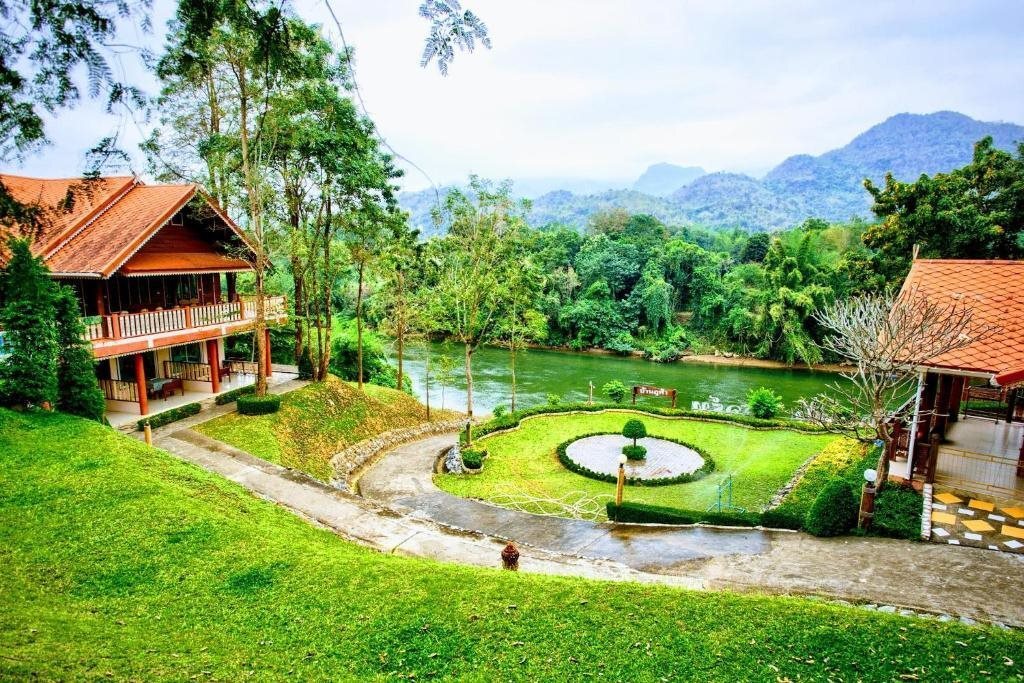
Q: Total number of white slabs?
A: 9